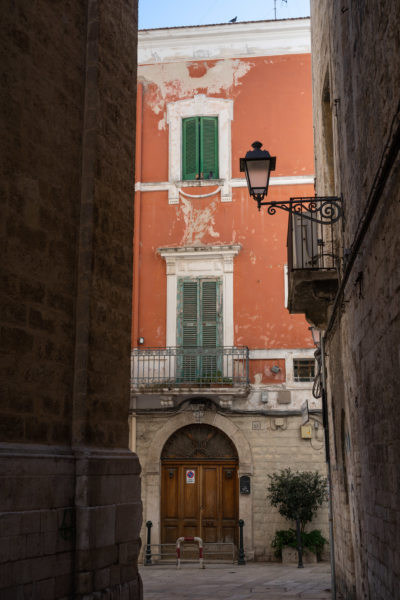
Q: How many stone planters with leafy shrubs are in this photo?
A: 1